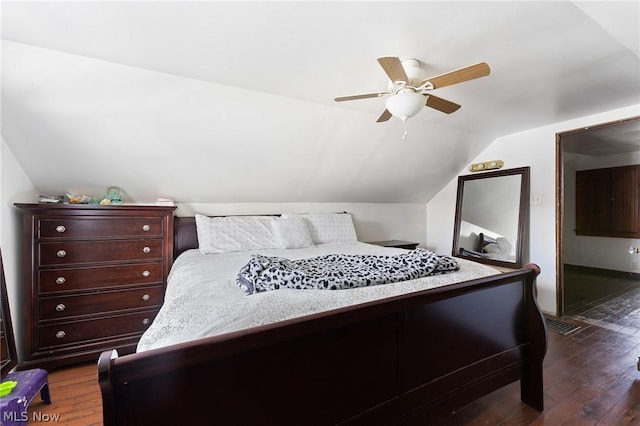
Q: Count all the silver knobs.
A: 10